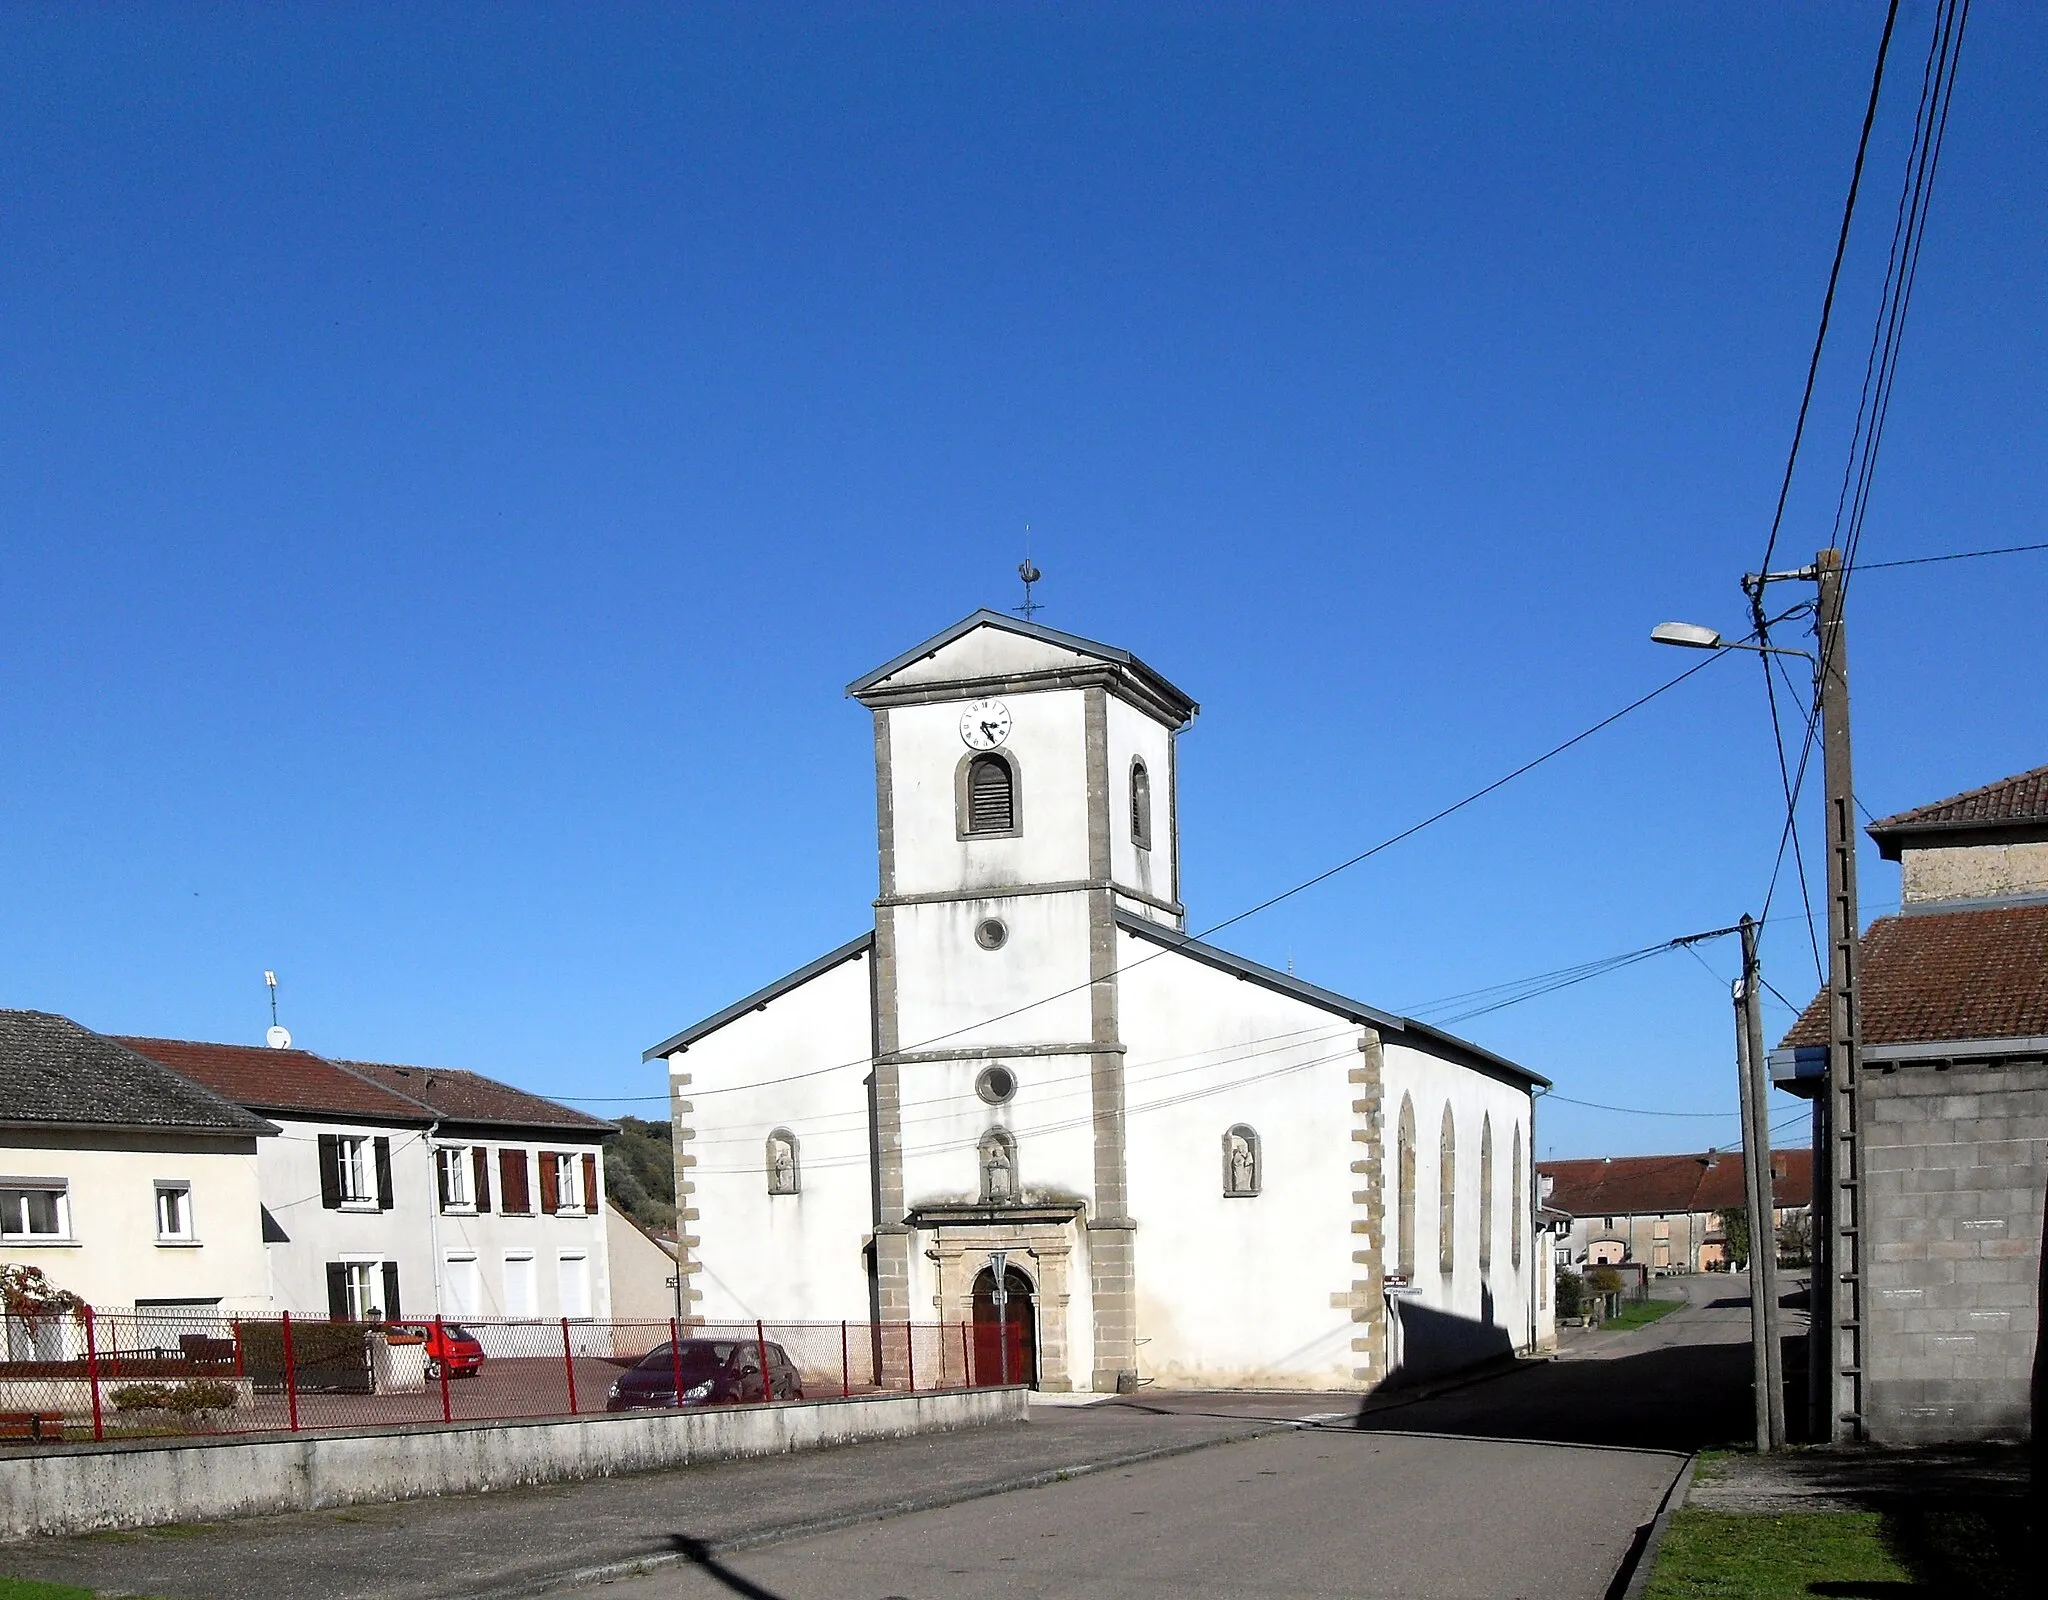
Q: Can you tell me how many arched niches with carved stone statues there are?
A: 3